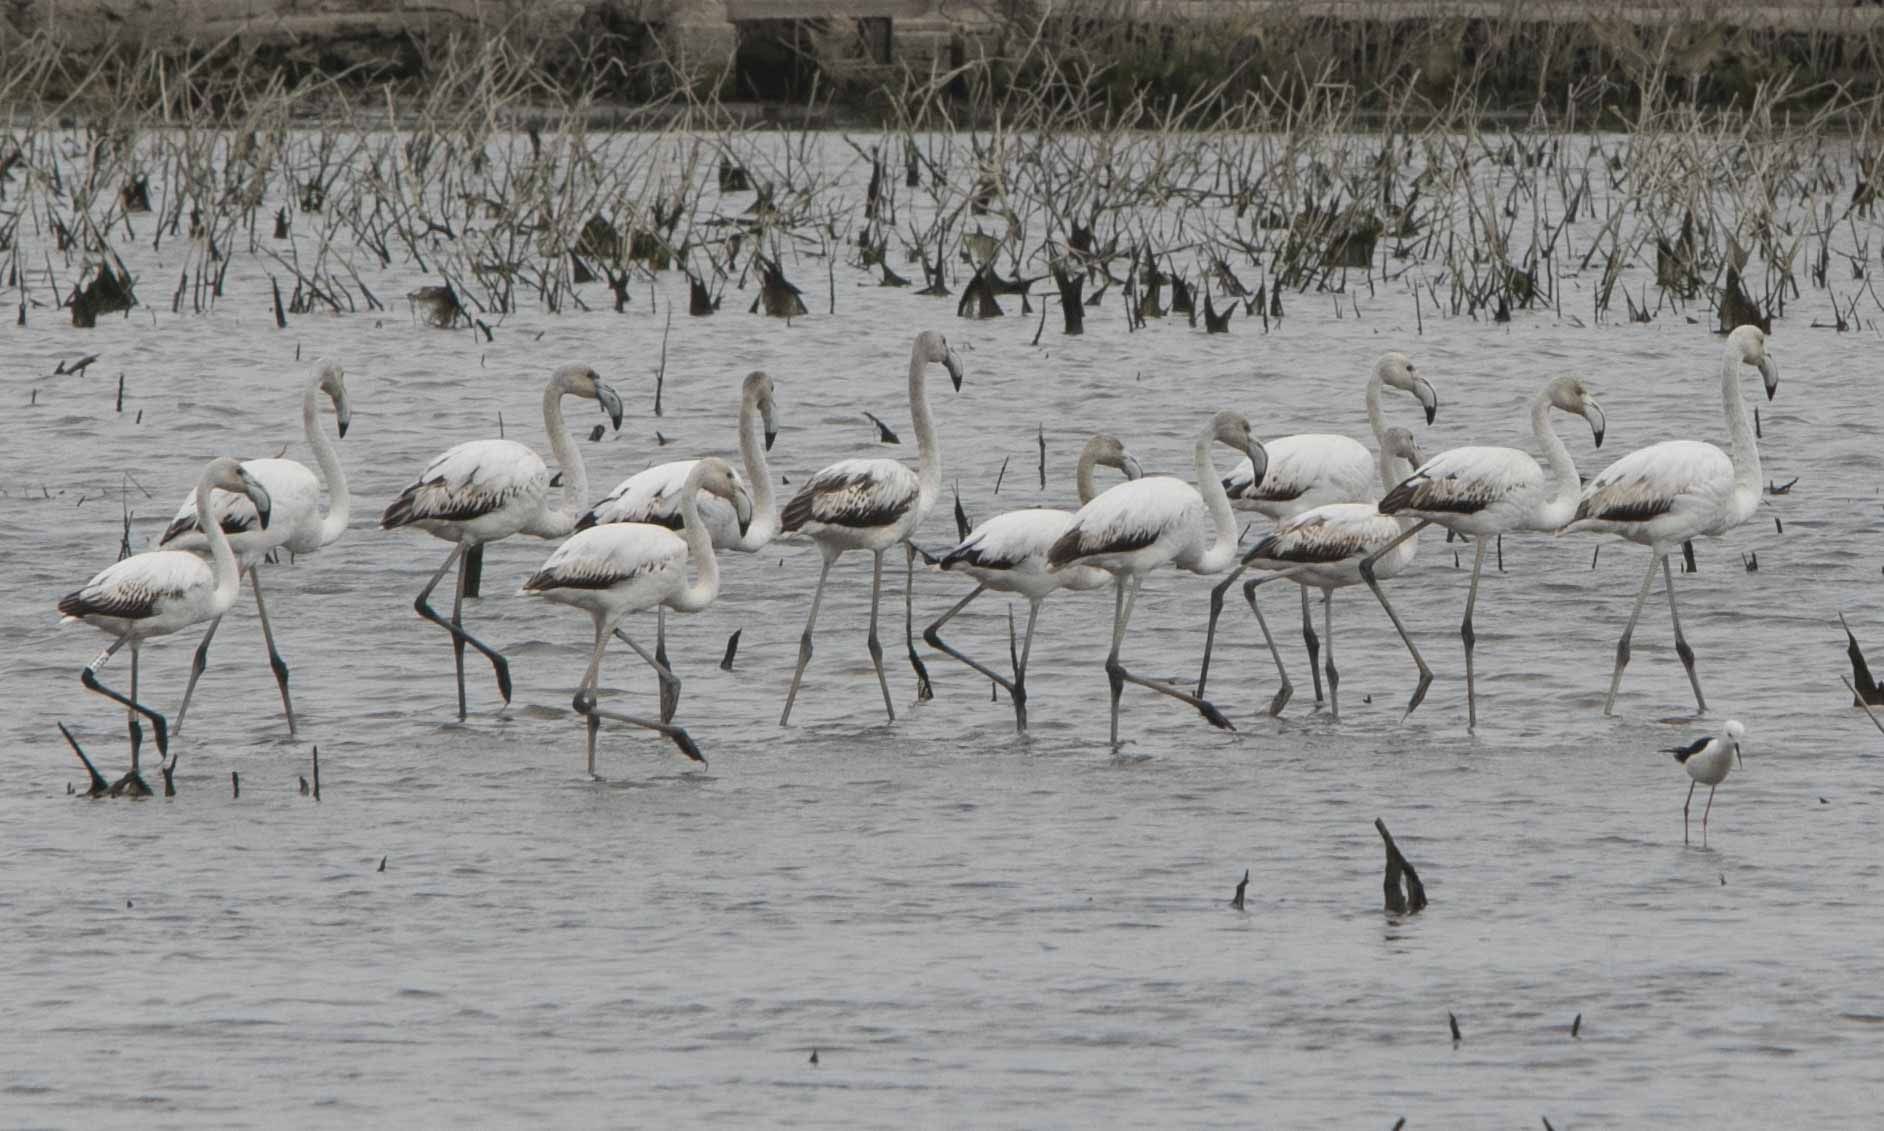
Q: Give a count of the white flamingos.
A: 12